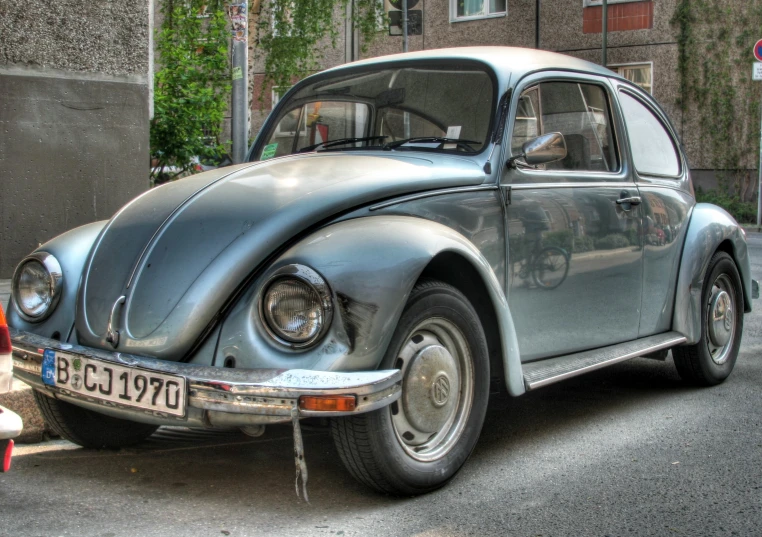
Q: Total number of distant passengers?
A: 0